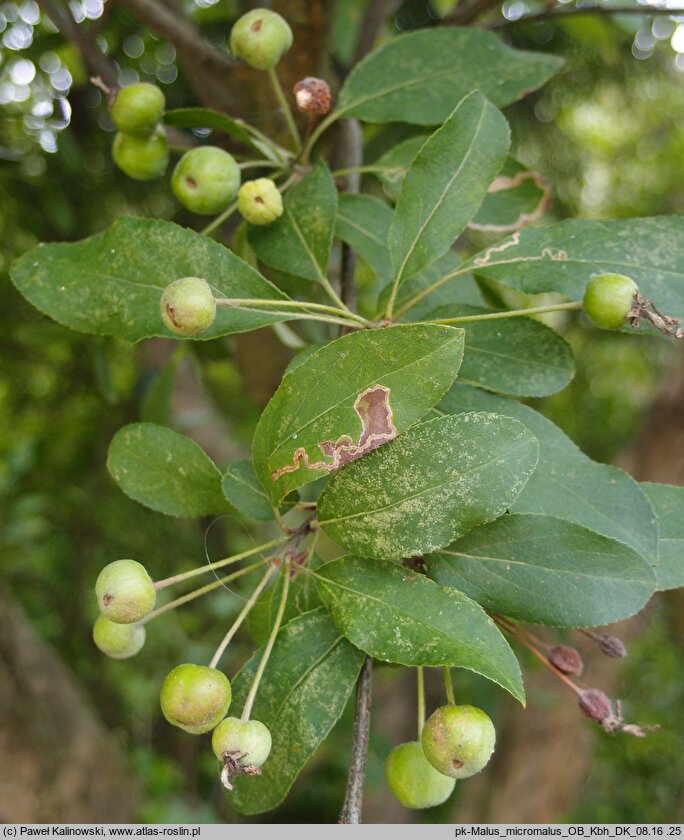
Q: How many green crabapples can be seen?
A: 13